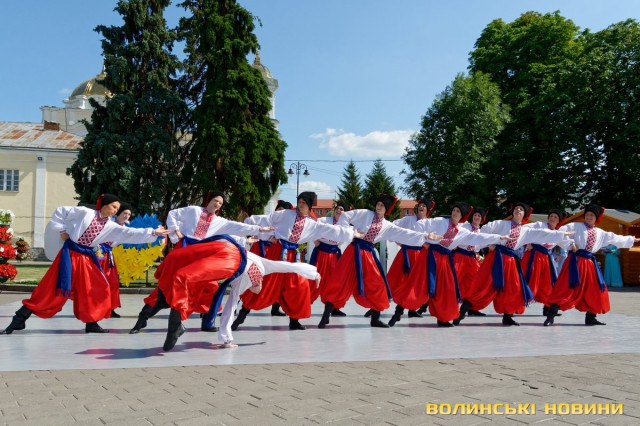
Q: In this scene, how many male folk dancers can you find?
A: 14